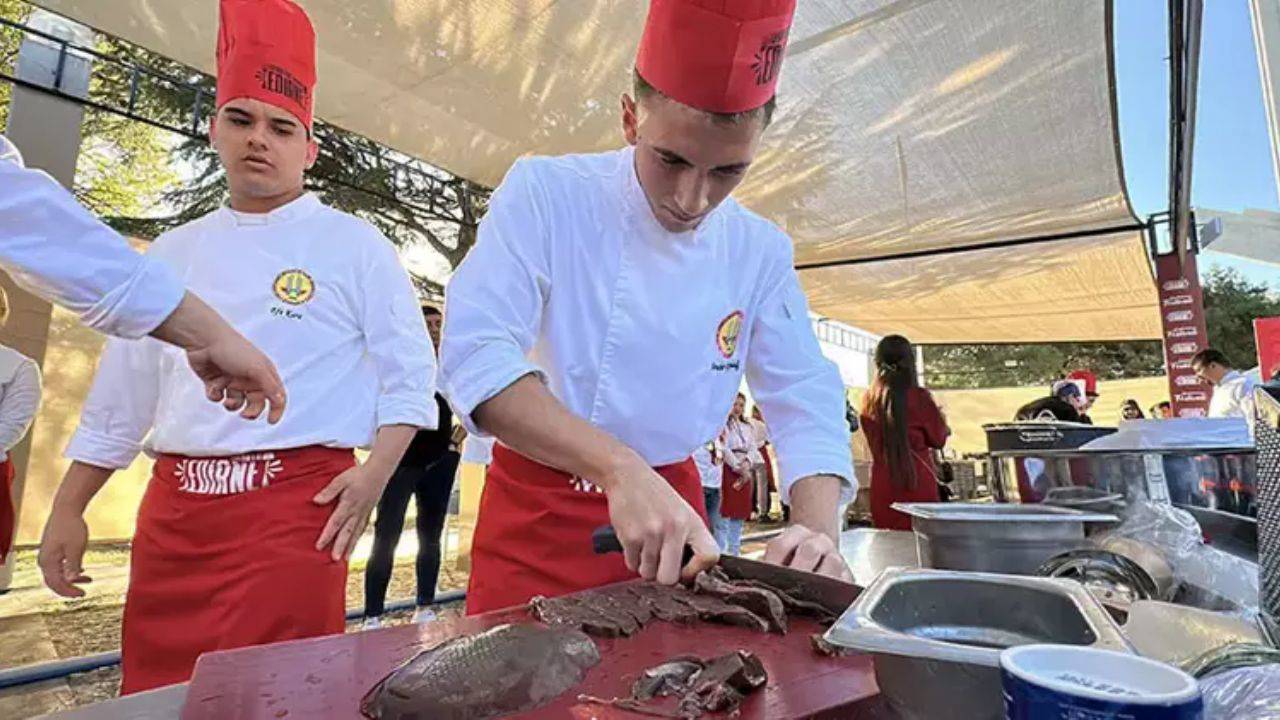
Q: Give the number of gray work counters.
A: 1